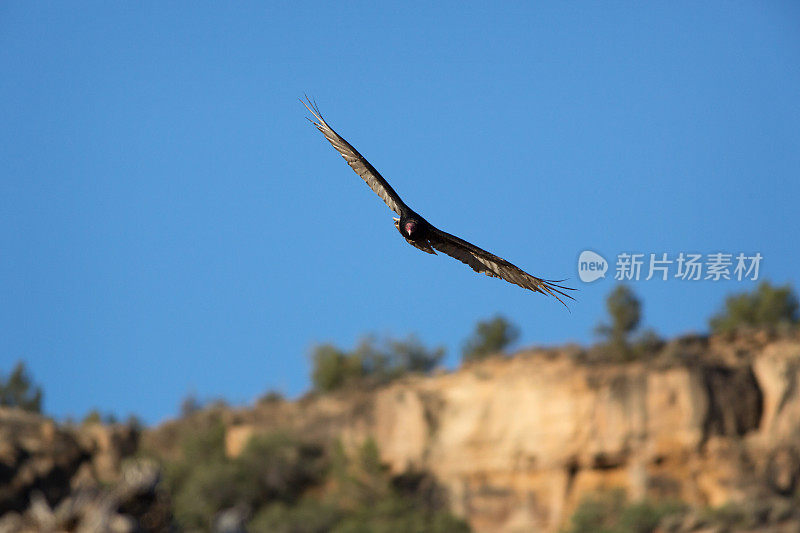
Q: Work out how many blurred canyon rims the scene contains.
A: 1